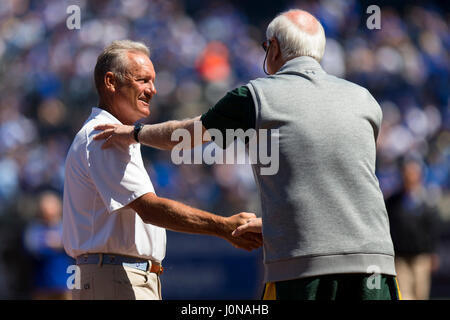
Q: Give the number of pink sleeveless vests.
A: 0